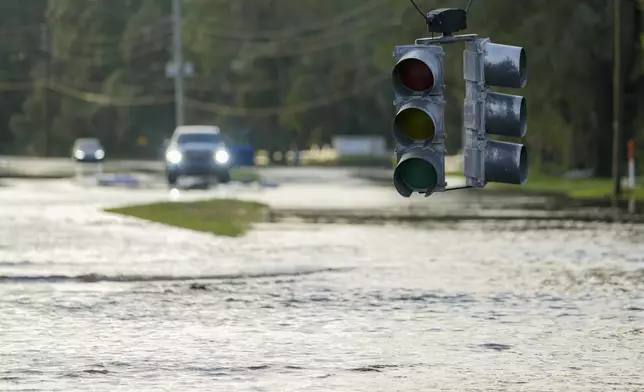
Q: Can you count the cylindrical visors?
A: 6